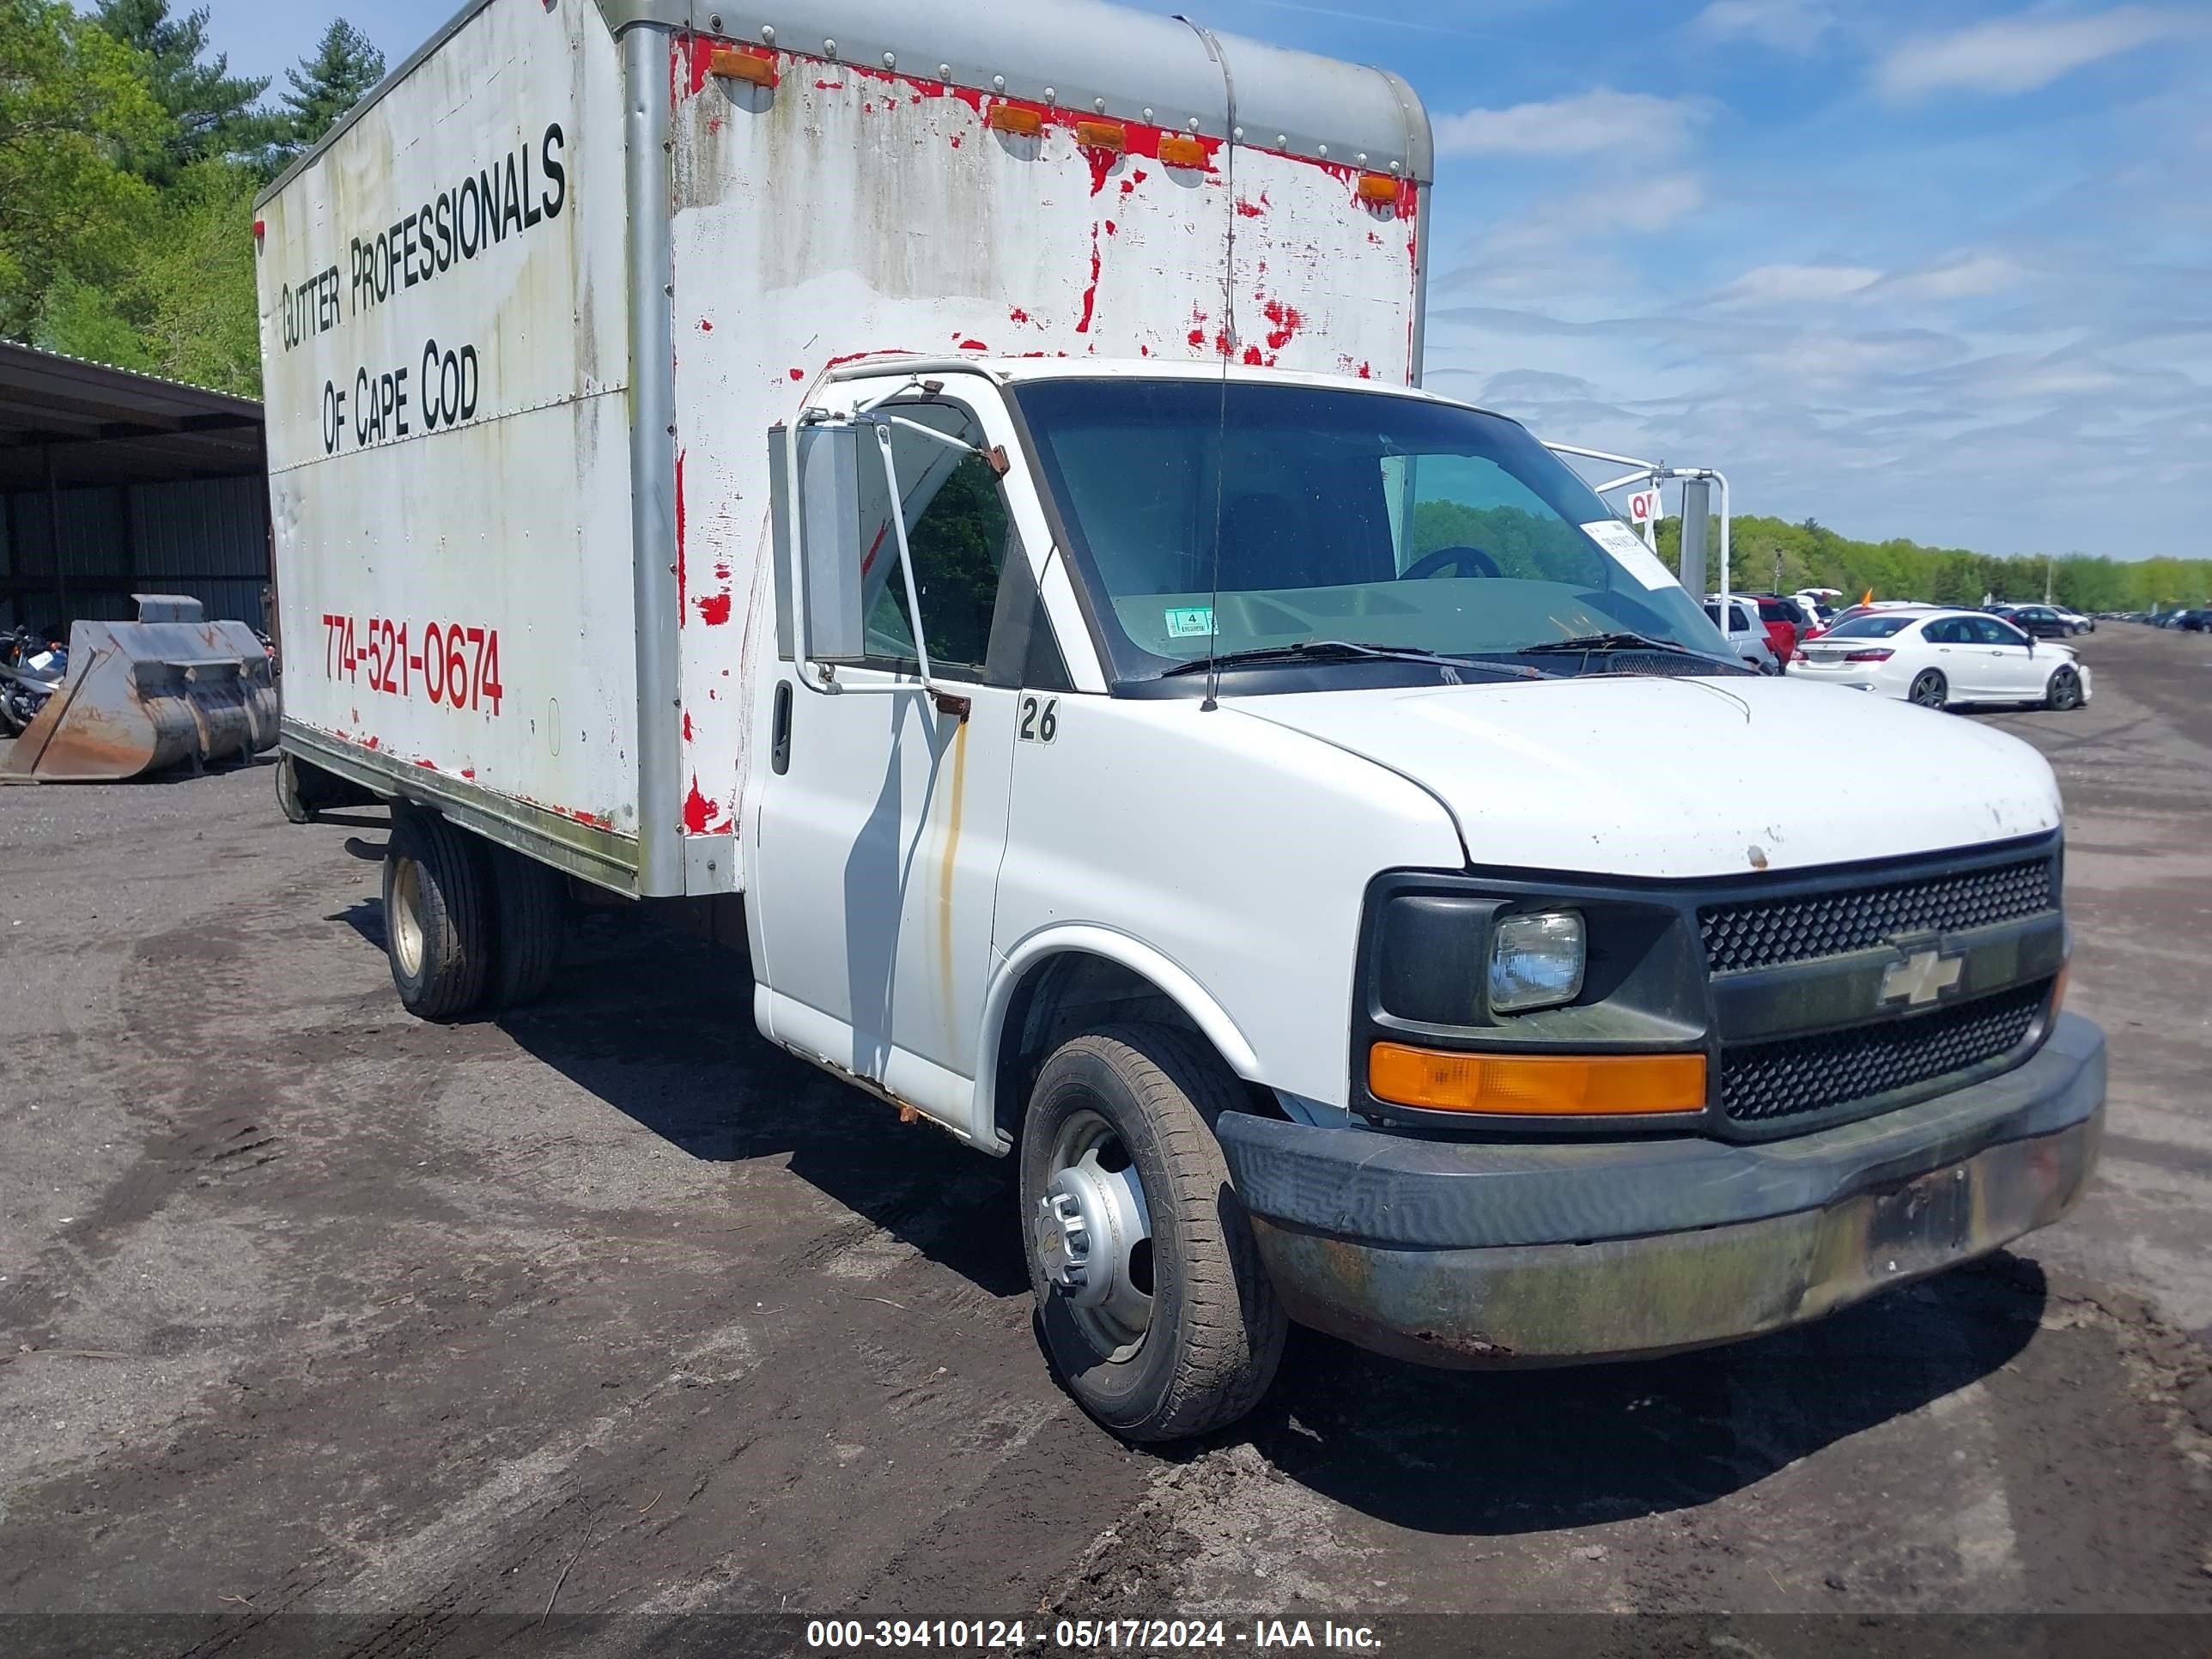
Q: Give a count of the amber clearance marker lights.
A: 5